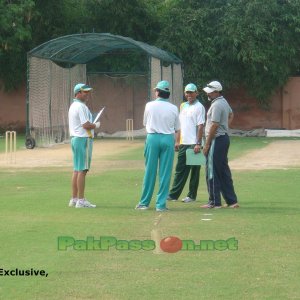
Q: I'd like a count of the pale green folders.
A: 1